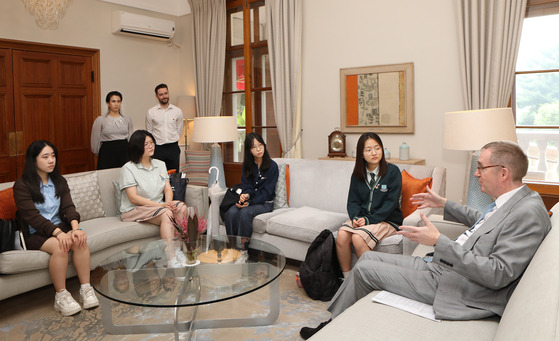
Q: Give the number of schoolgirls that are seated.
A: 4